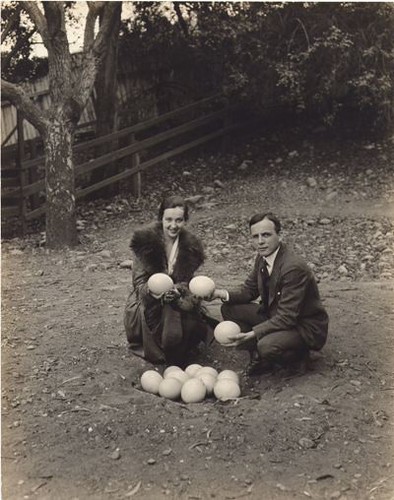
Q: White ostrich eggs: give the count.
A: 13